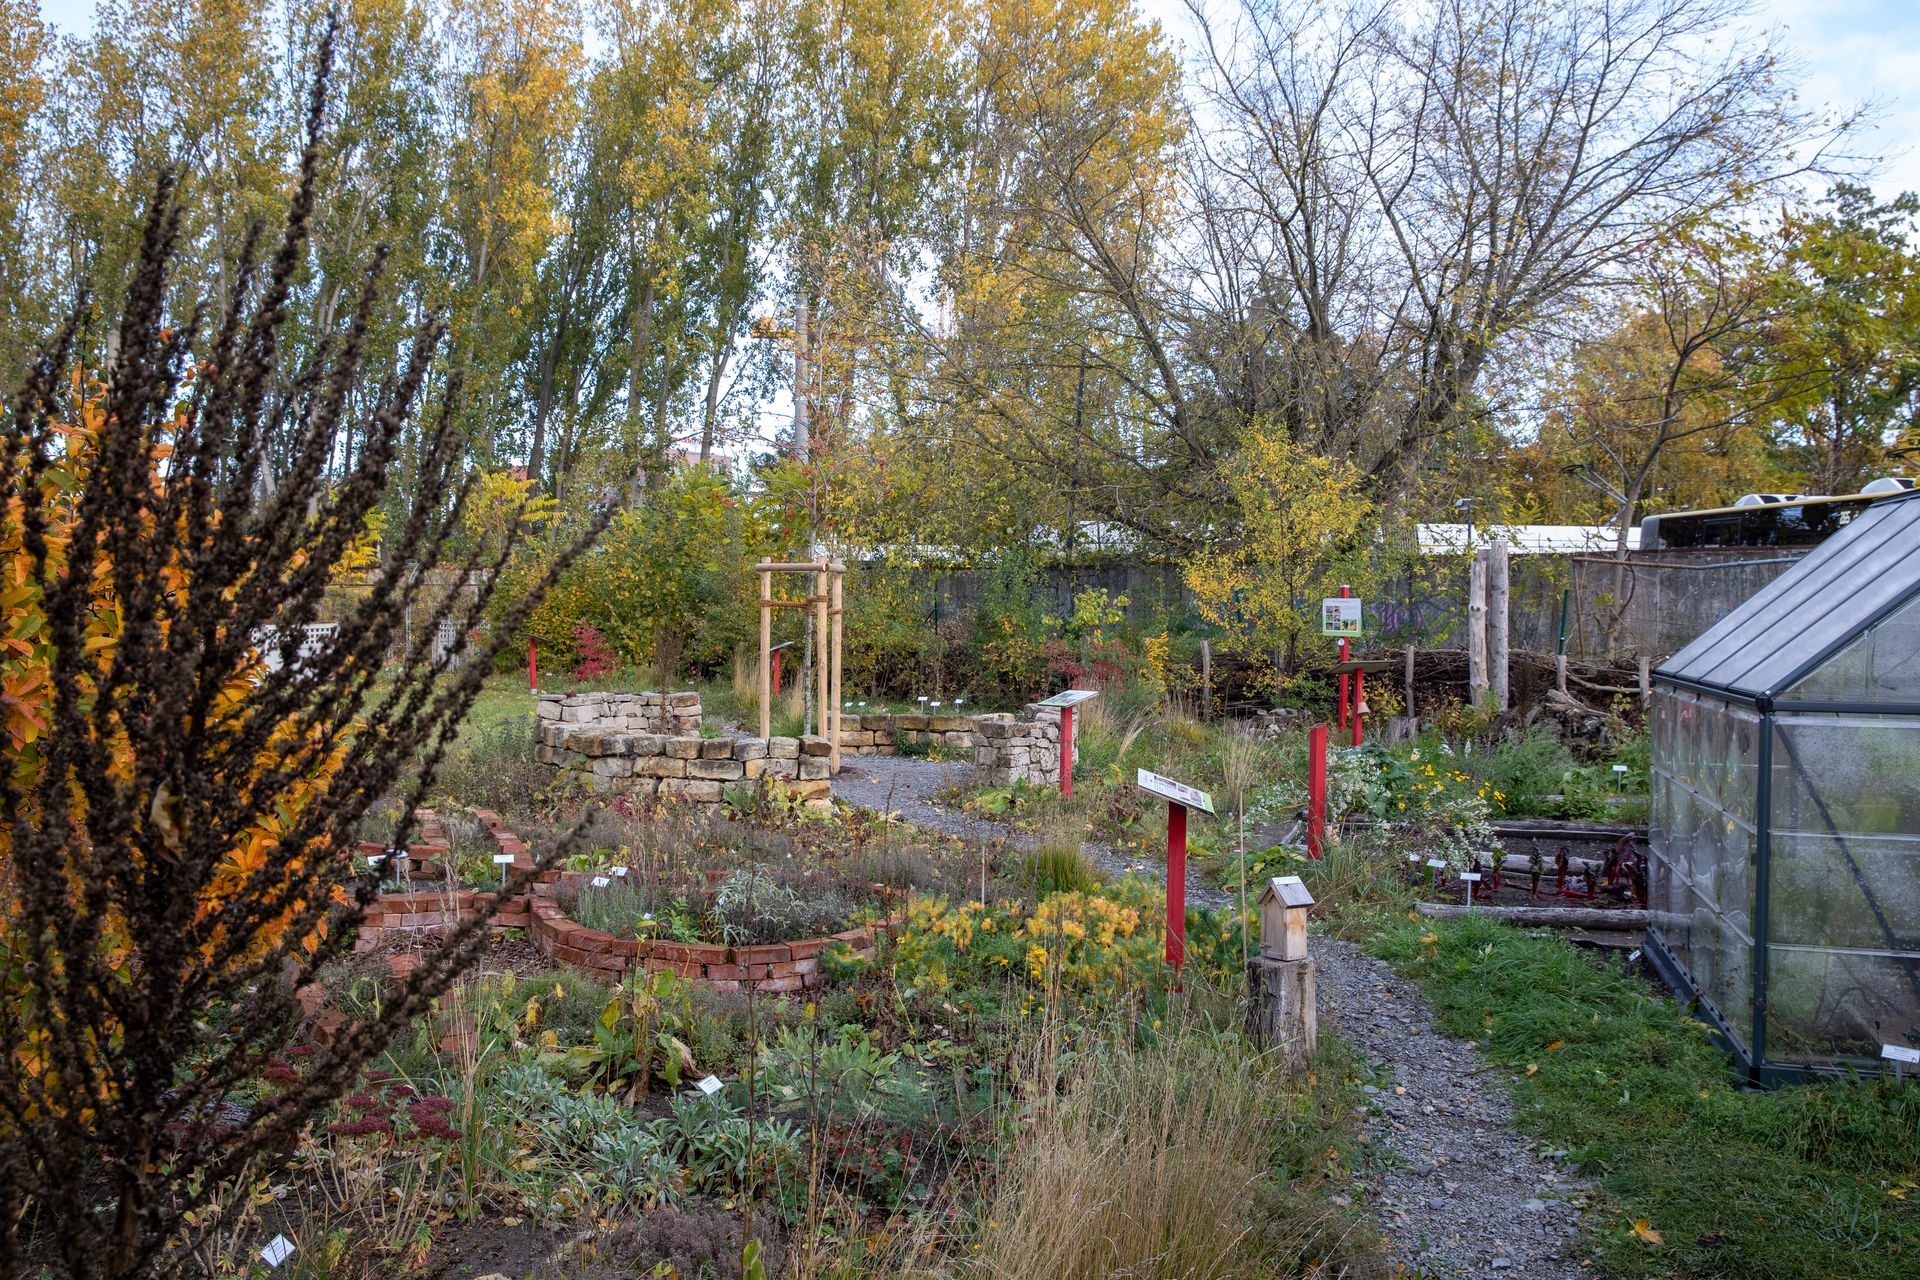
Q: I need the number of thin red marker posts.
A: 7